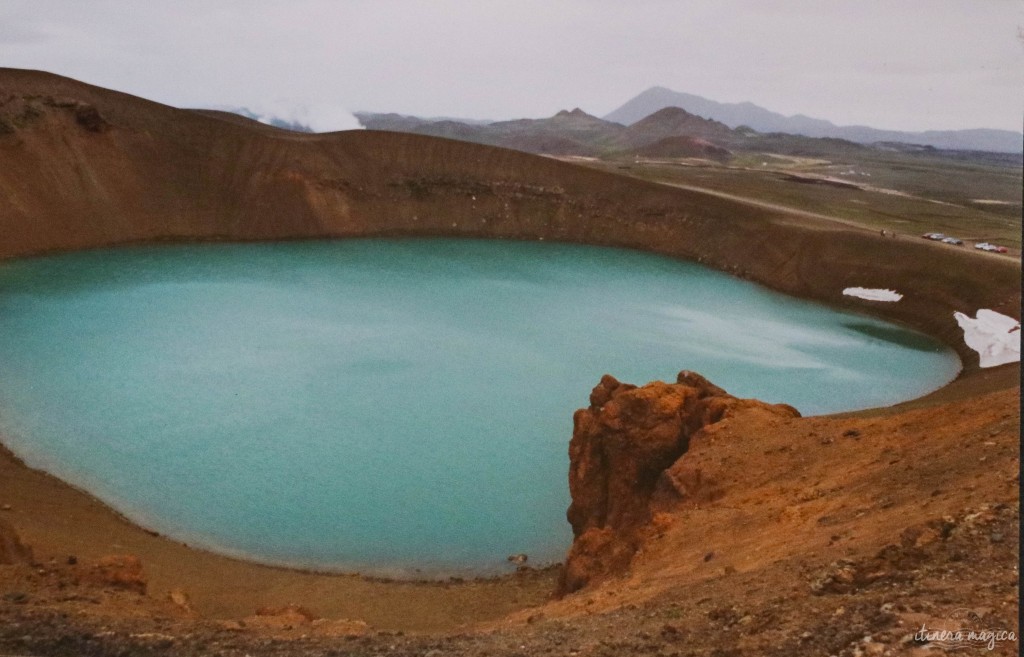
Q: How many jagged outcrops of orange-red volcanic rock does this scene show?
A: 1